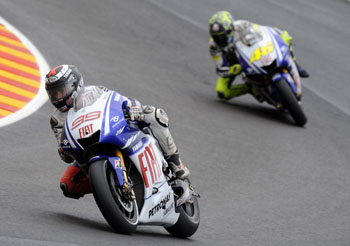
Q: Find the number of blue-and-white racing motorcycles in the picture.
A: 2